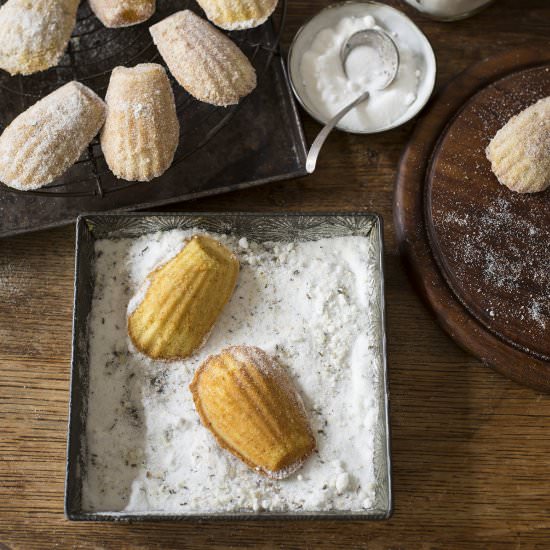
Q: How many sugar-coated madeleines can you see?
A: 7